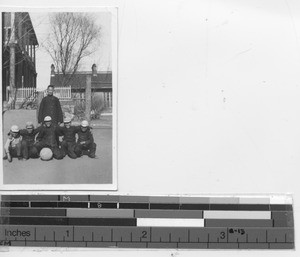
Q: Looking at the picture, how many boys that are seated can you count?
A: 5